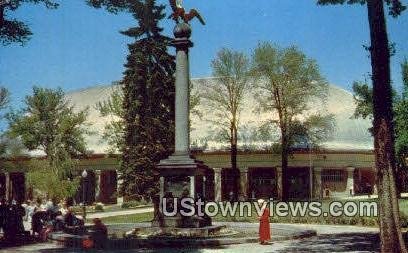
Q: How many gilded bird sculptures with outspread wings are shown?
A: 2